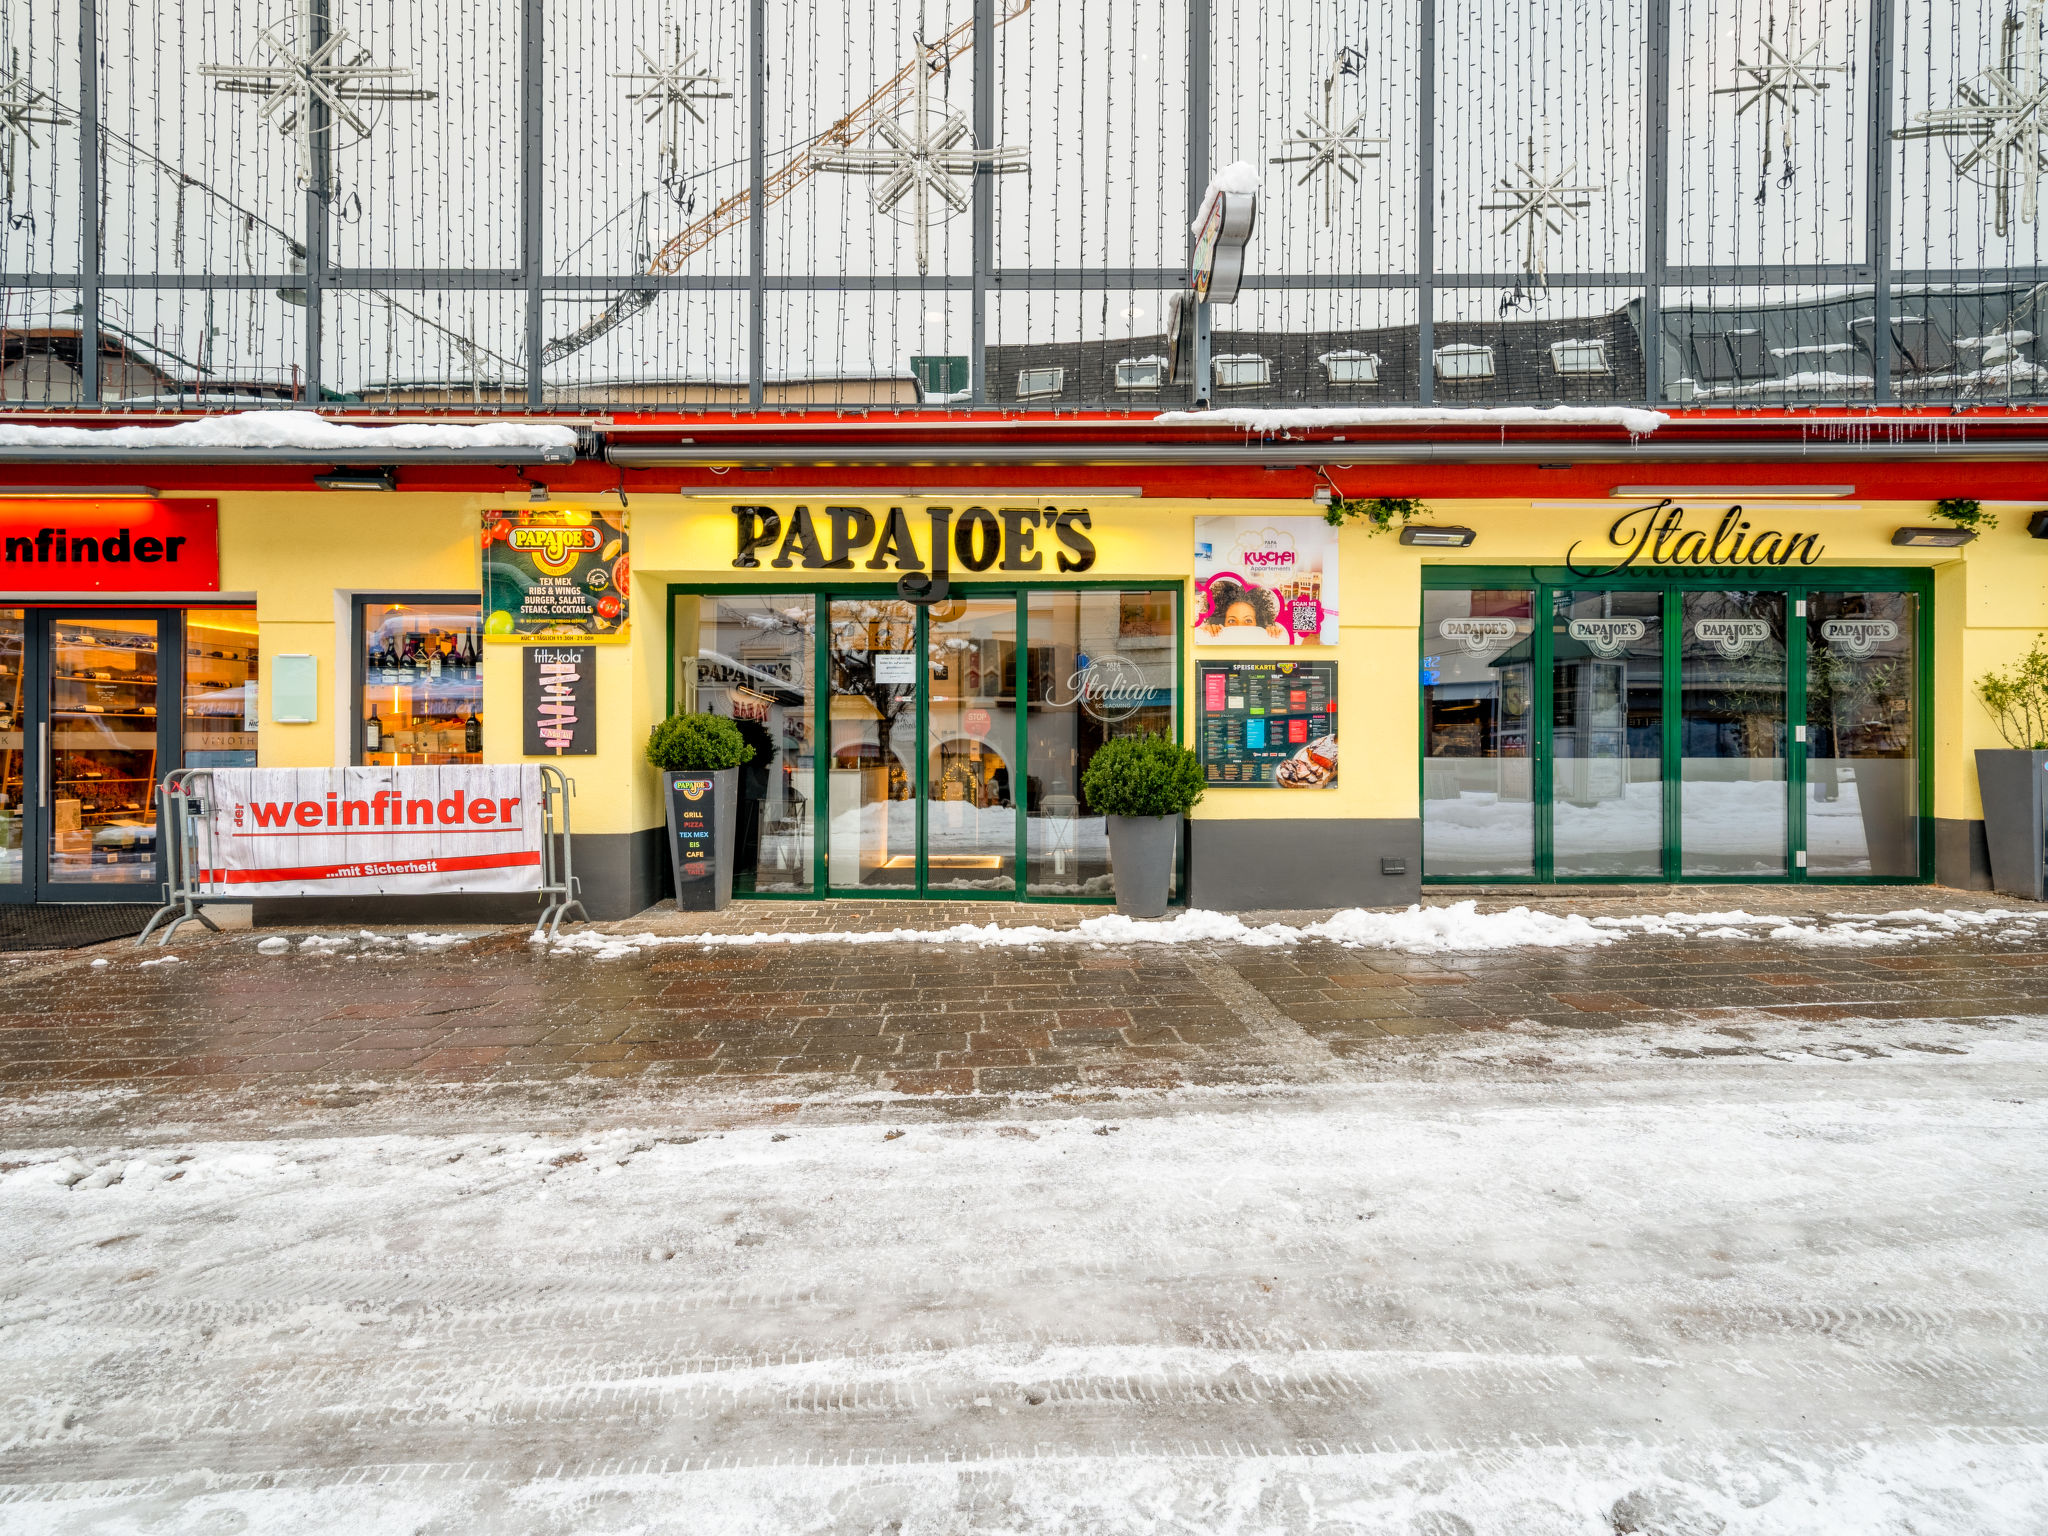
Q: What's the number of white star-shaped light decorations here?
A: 8